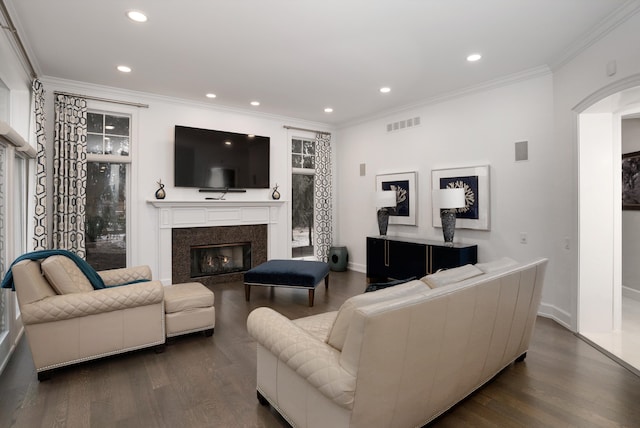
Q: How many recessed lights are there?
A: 7